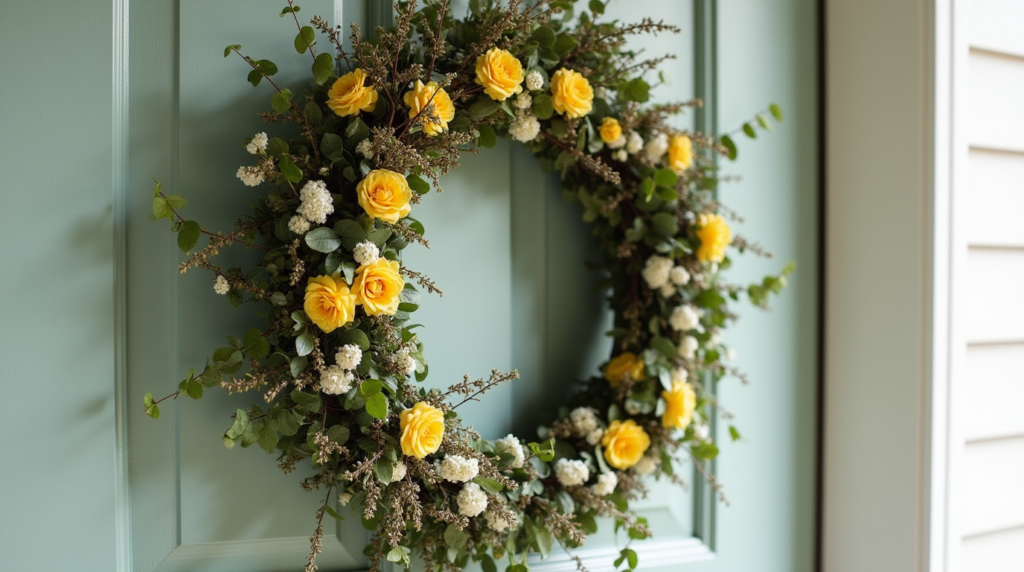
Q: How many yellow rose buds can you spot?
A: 14